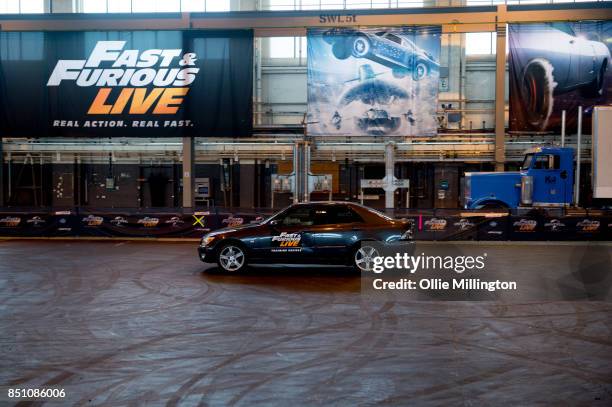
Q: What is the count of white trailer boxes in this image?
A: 1